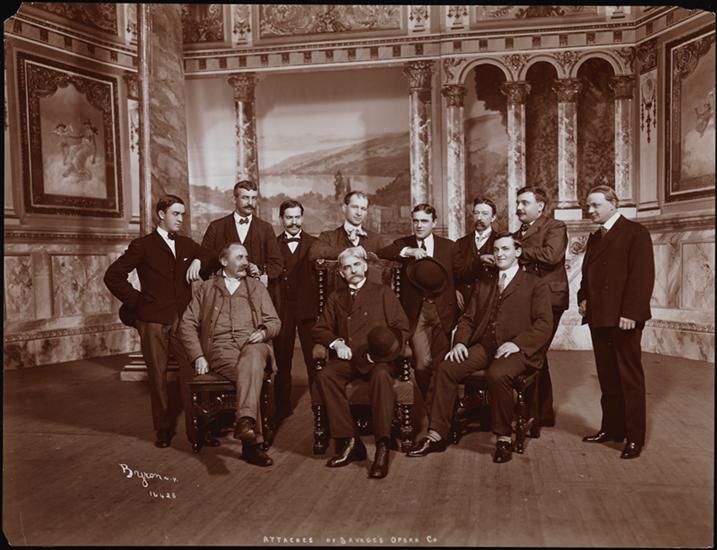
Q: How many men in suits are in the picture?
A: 11